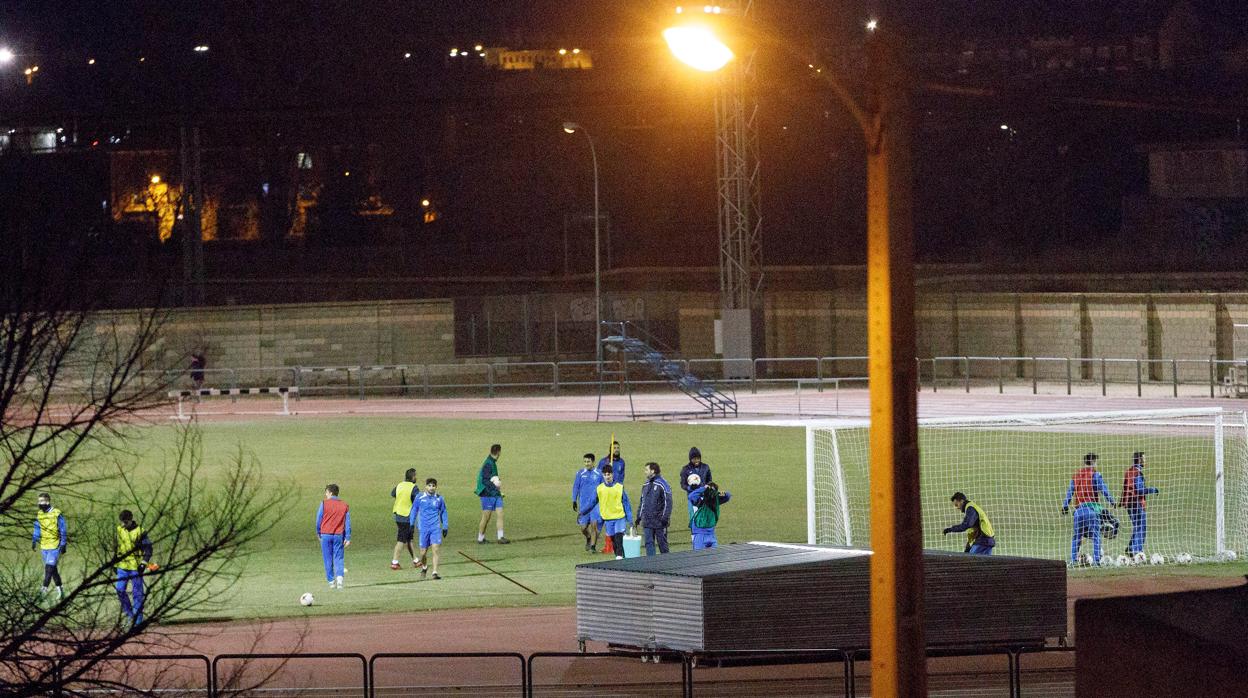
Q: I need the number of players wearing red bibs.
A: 3